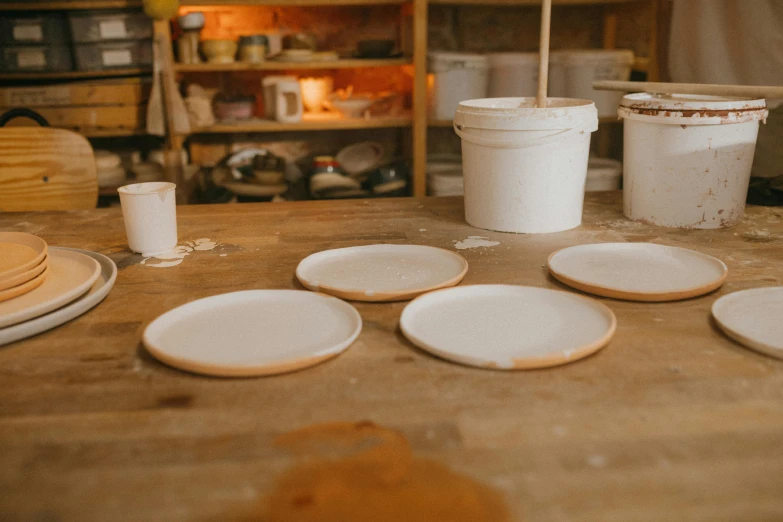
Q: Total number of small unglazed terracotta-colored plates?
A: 3